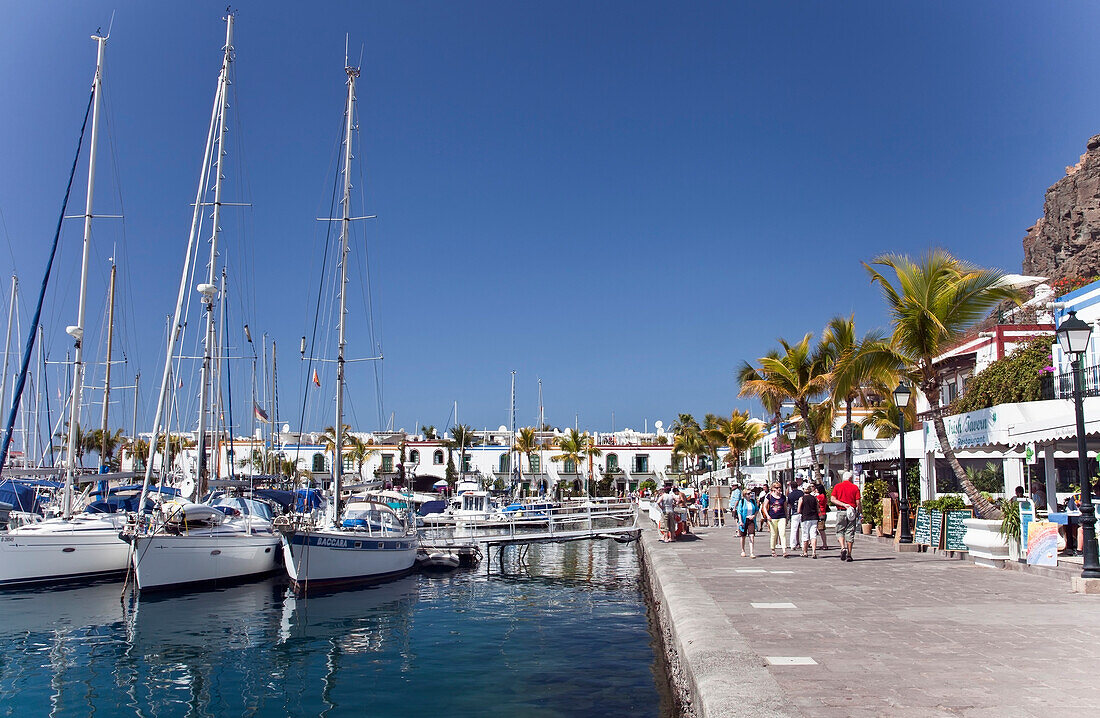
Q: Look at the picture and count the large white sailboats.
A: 3